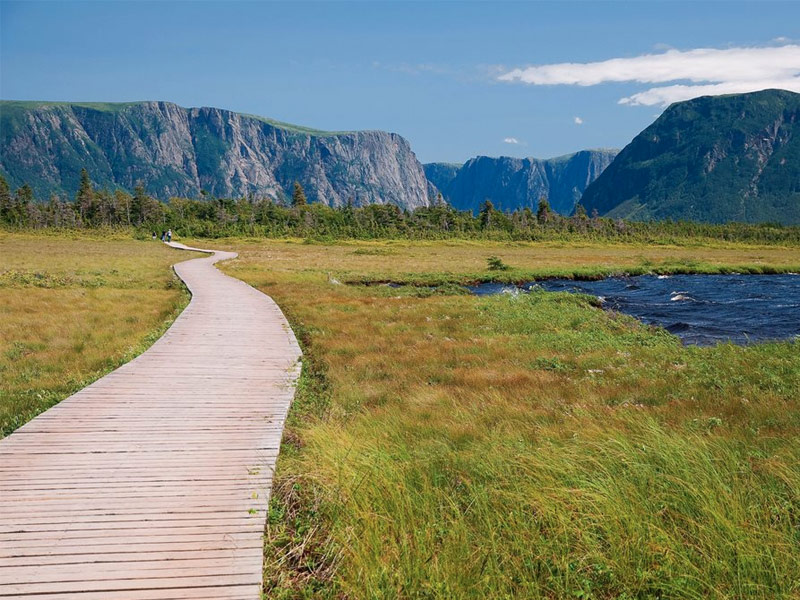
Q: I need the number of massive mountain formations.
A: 3